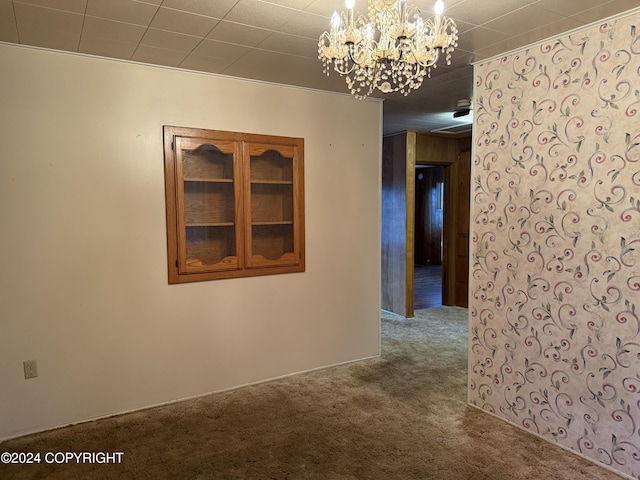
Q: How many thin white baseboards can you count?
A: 2